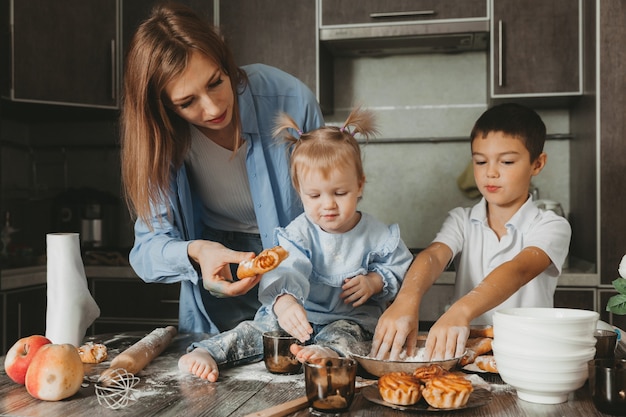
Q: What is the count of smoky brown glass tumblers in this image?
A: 4